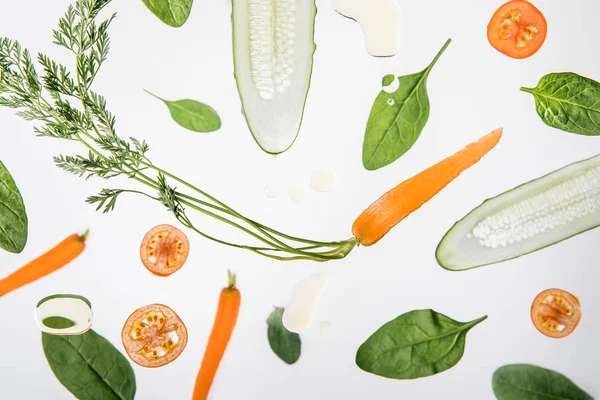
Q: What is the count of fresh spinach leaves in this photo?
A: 9